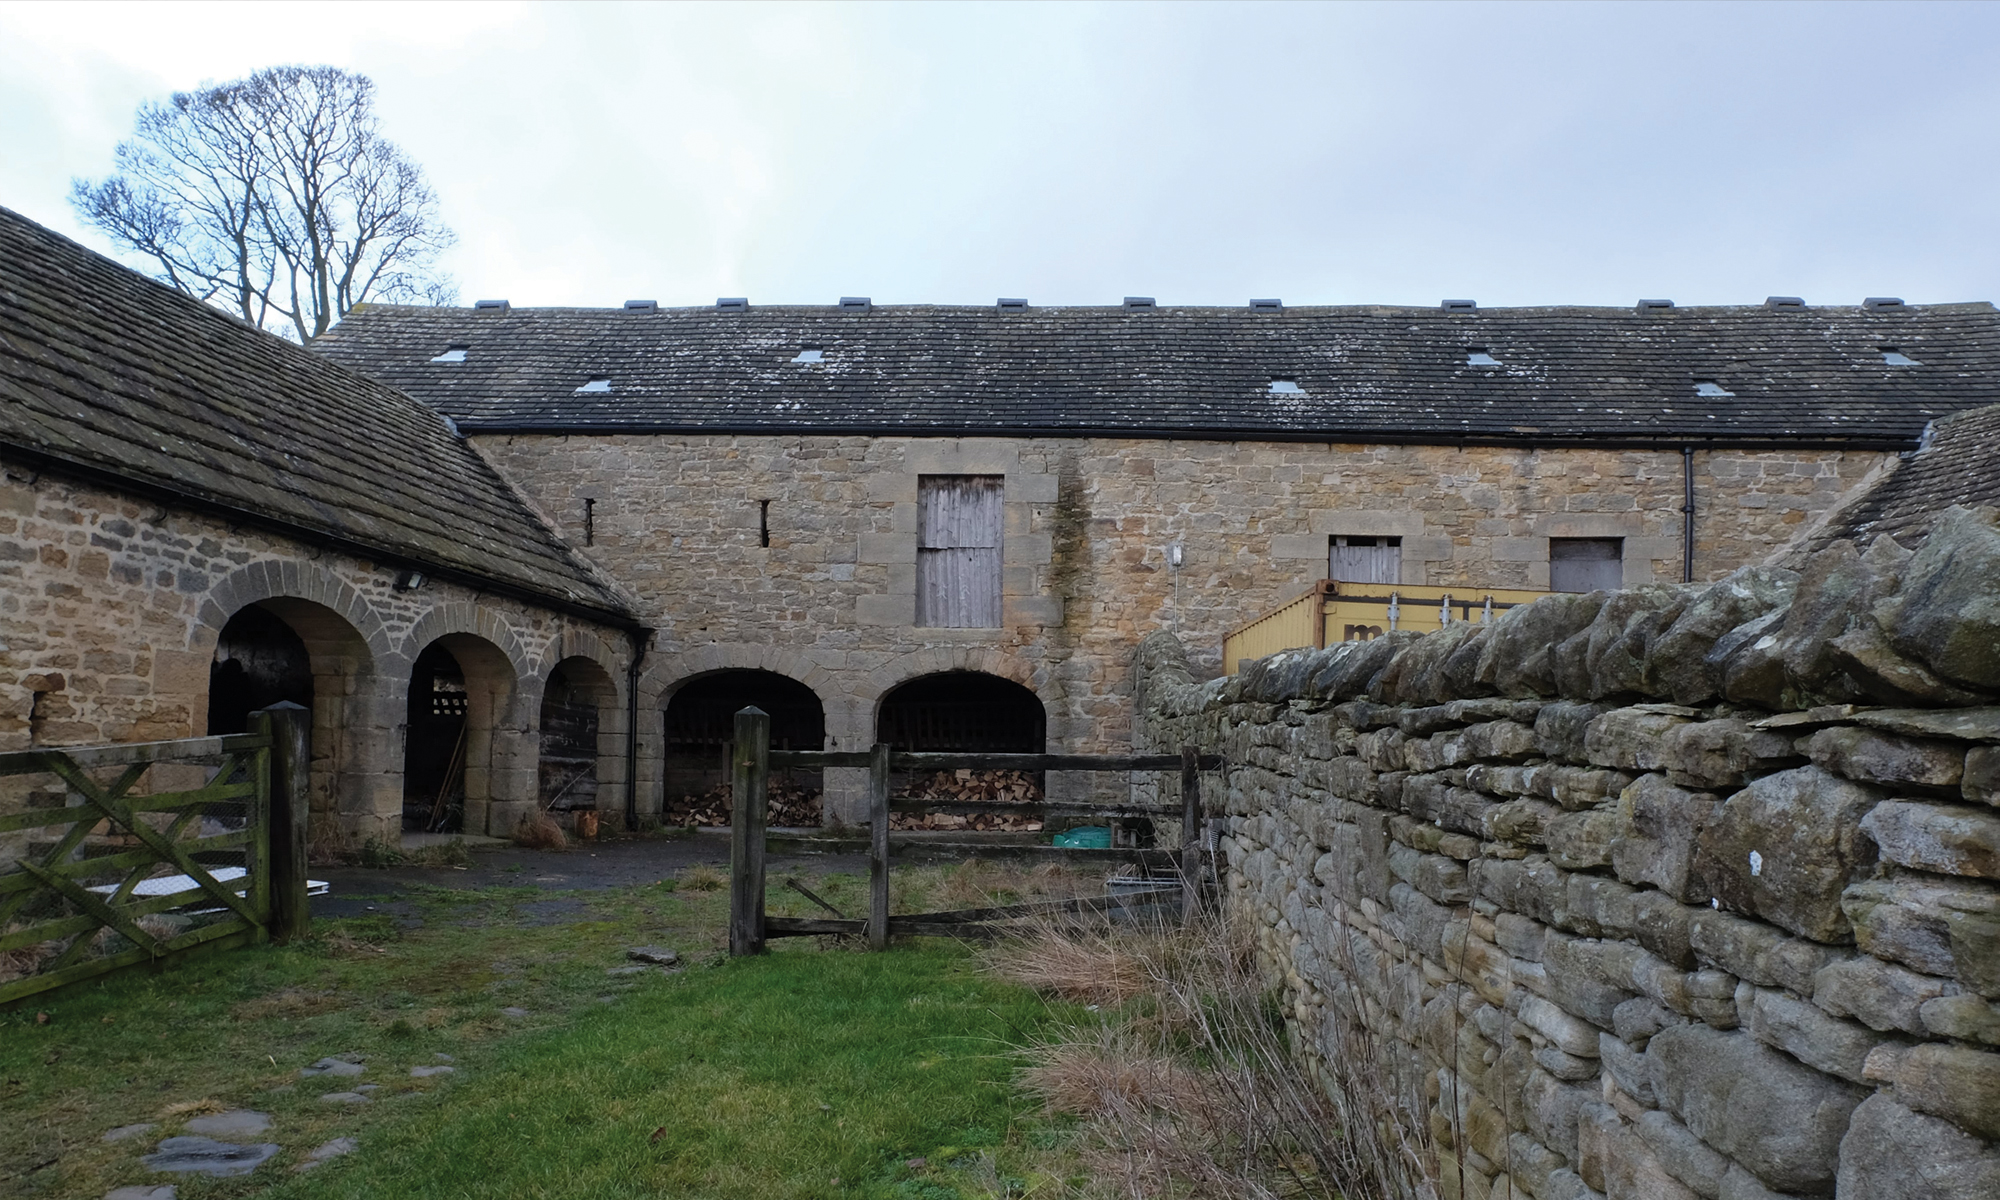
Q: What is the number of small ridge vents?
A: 11